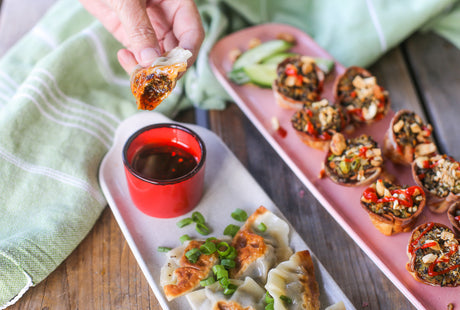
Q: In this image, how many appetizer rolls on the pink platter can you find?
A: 9